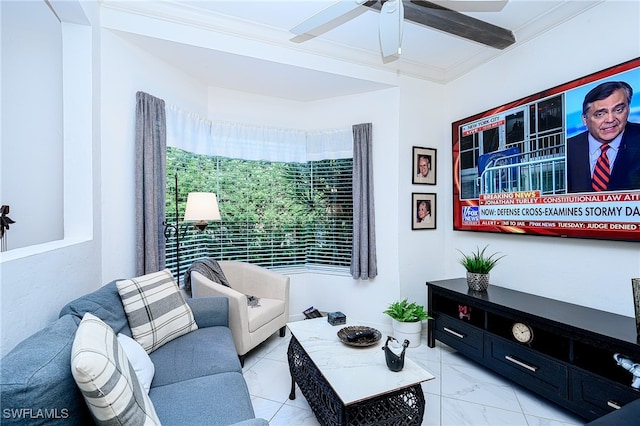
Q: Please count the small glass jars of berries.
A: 0